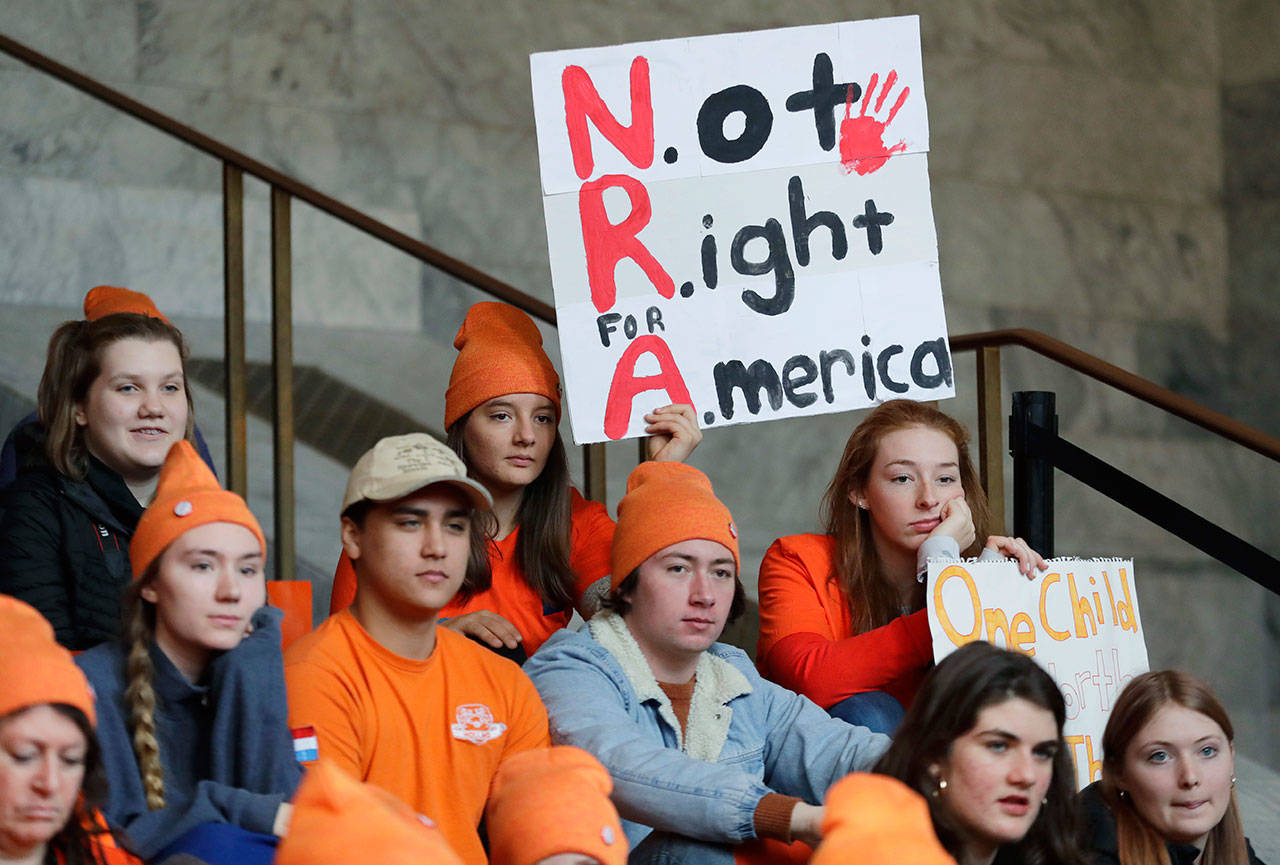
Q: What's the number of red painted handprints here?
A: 1